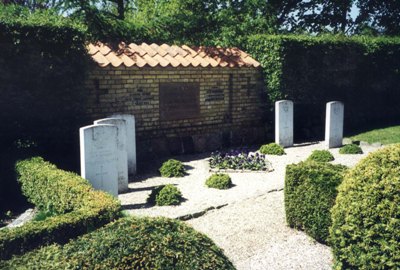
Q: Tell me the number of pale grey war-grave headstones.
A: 5